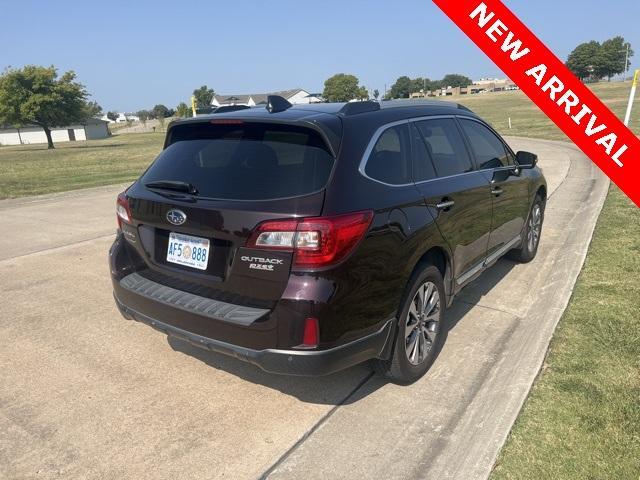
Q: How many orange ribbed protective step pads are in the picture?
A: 0